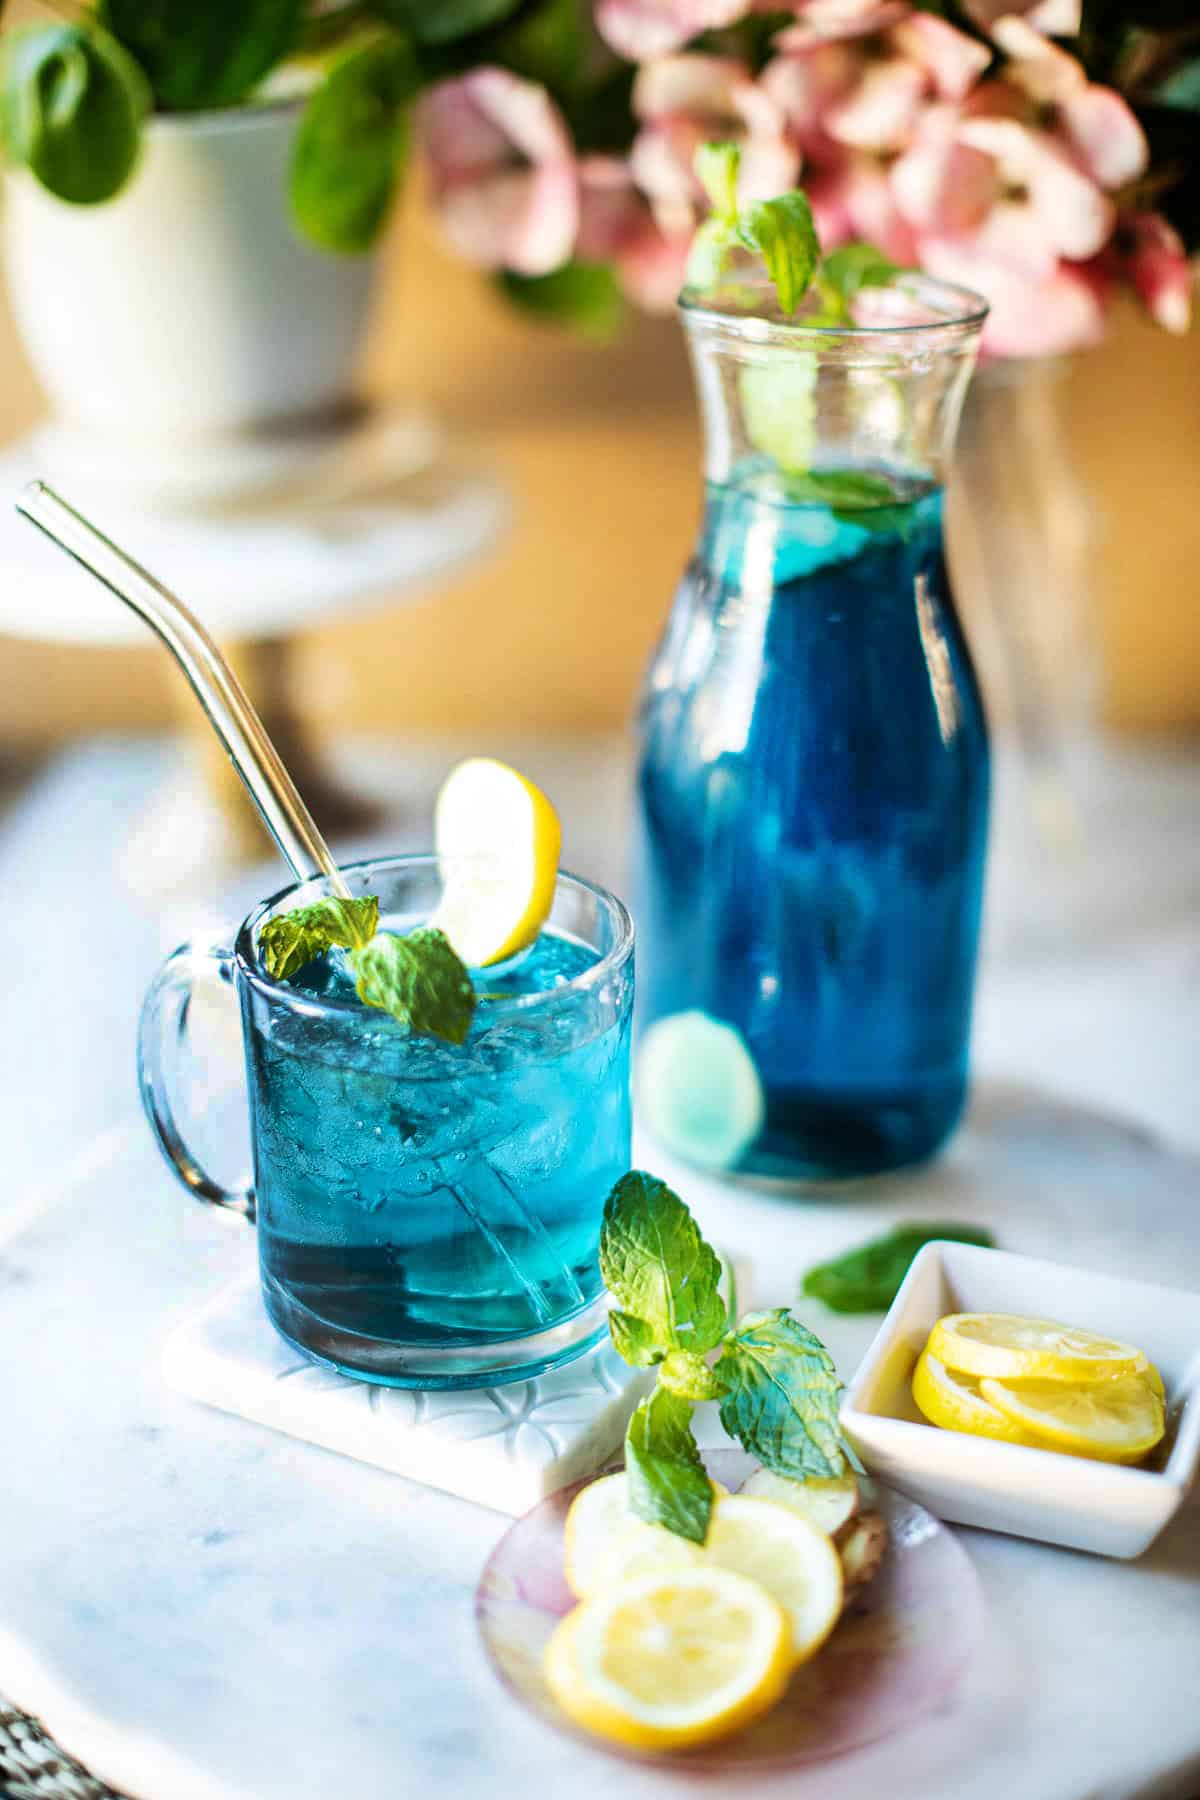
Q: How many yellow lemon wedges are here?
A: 7